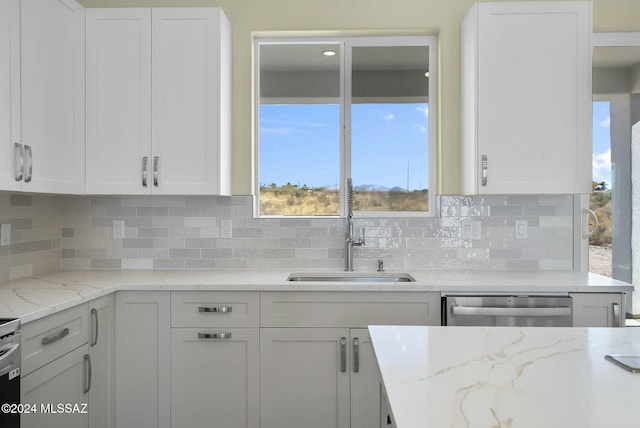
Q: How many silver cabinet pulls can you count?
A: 13